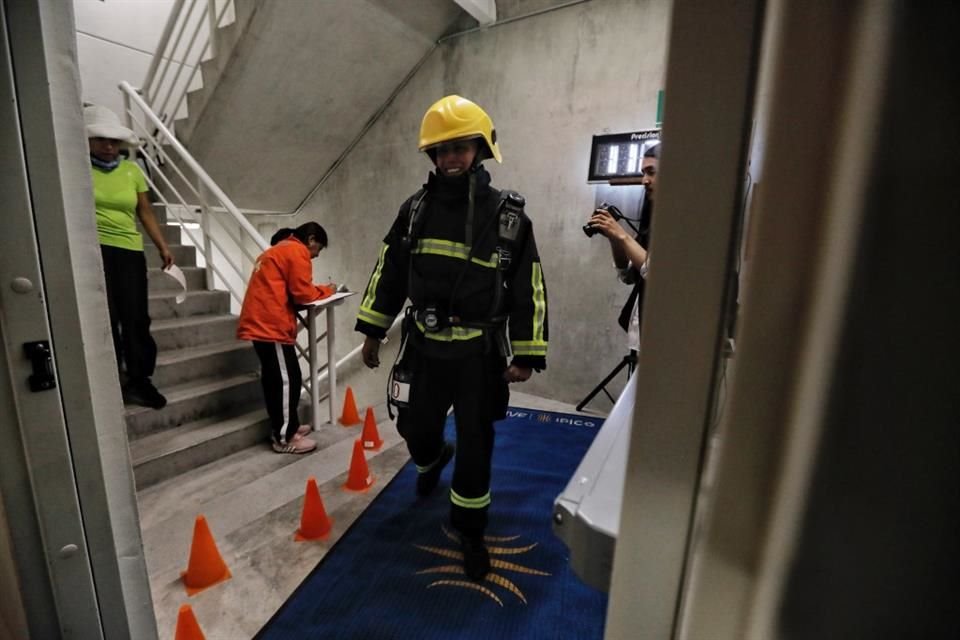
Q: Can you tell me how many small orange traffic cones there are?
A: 6